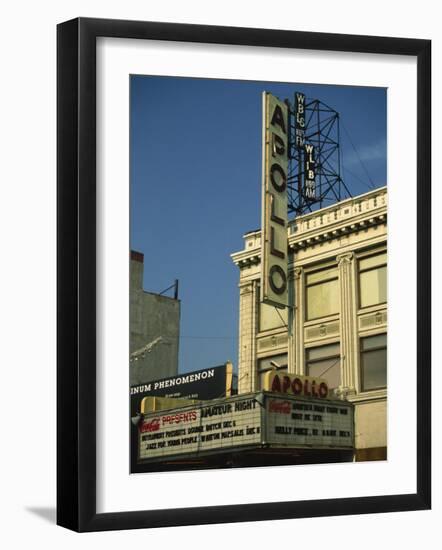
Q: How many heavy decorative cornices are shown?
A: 1